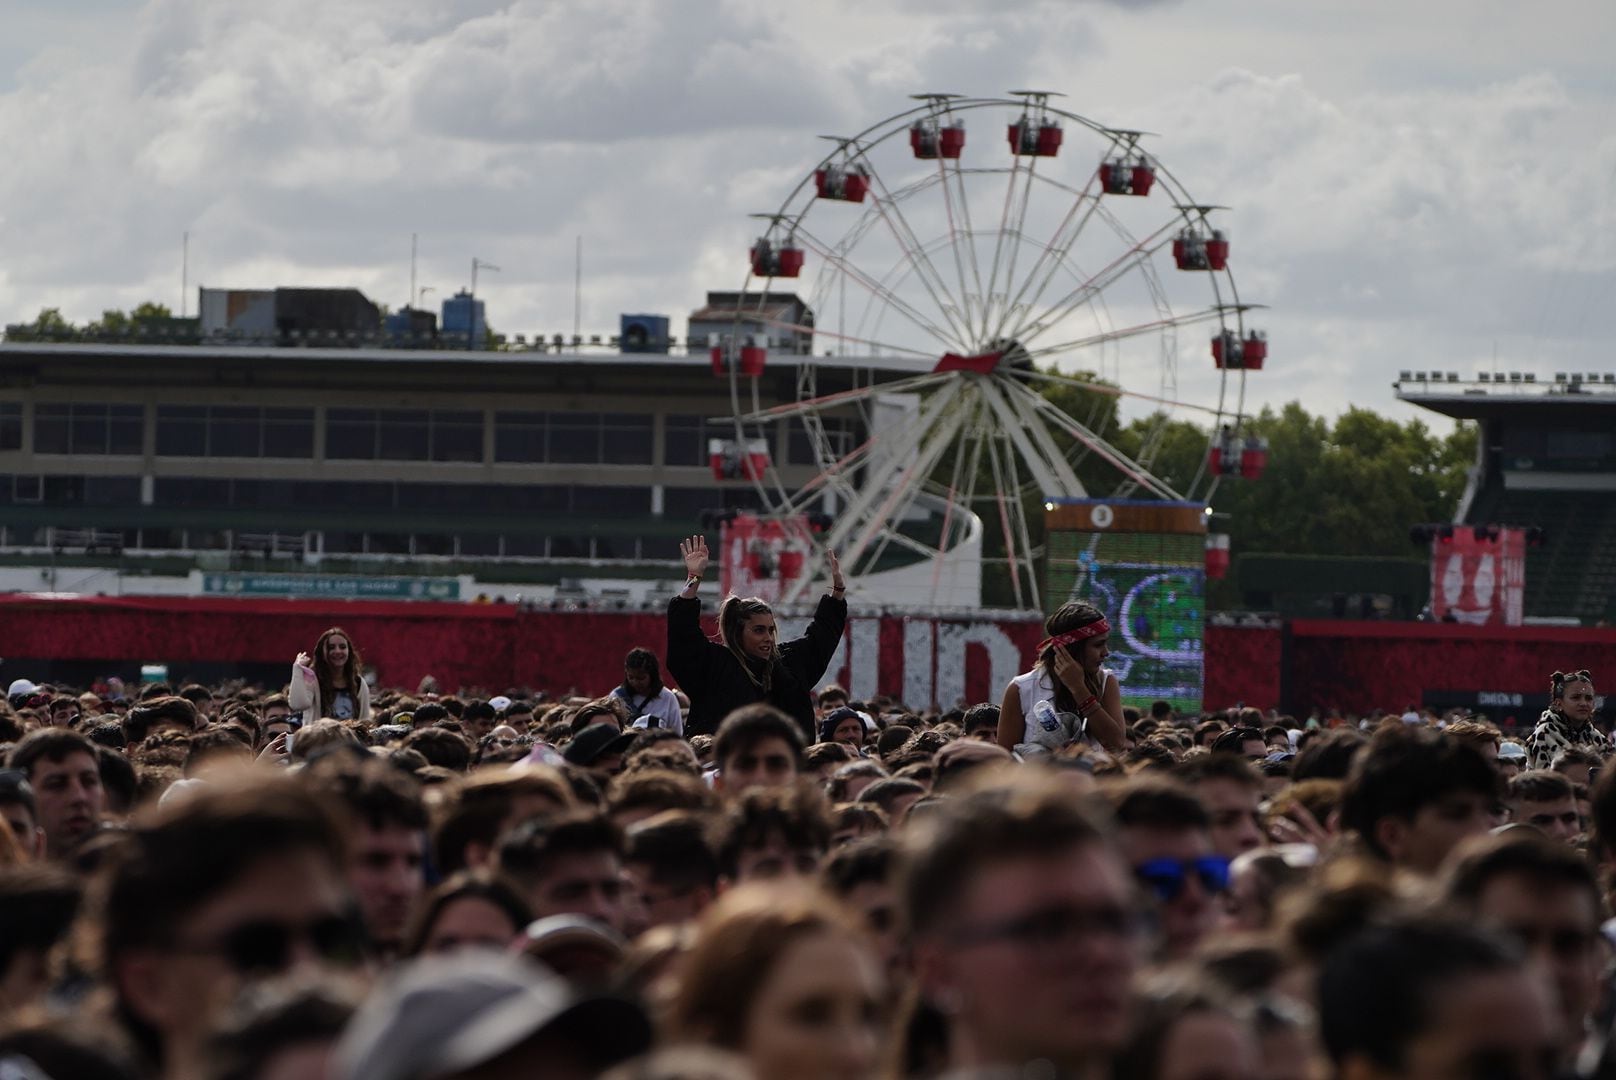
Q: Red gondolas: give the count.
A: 12